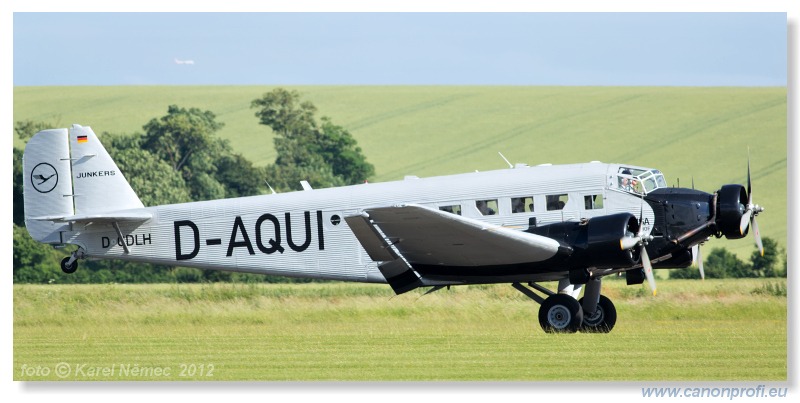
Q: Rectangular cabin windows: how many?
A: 5